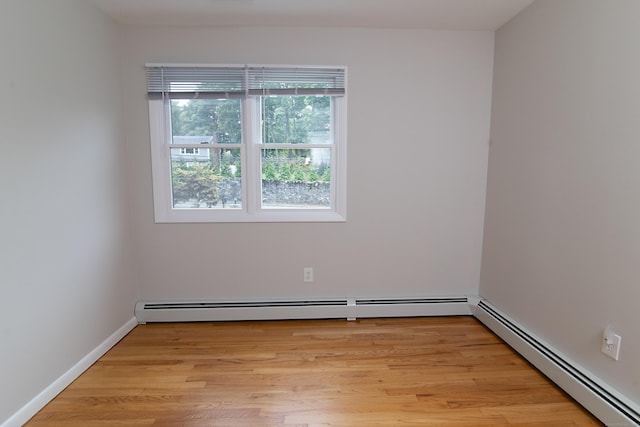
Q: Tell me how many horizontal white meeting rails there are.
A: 2